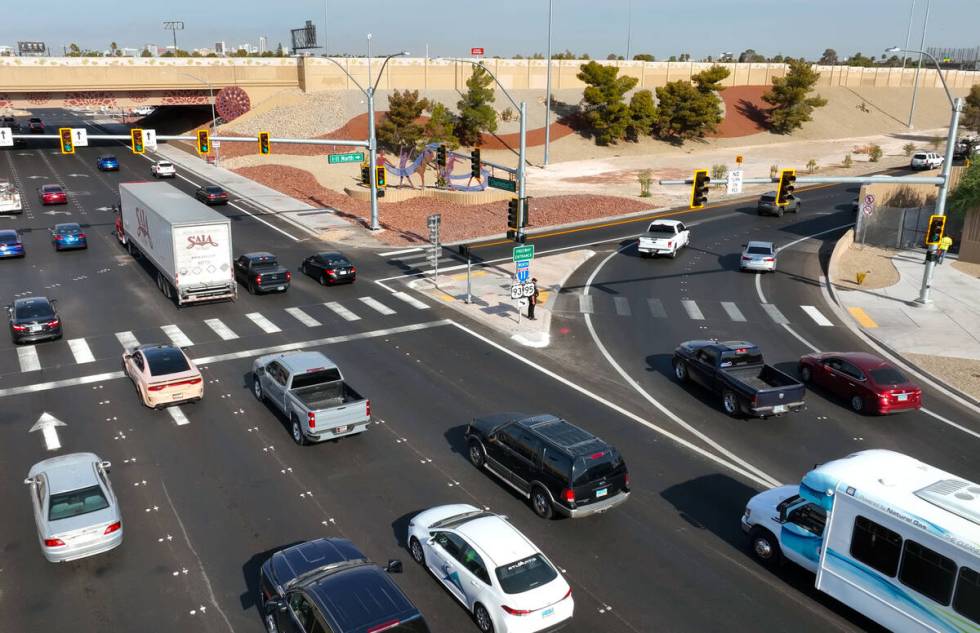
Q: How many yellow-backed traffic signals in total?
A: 8